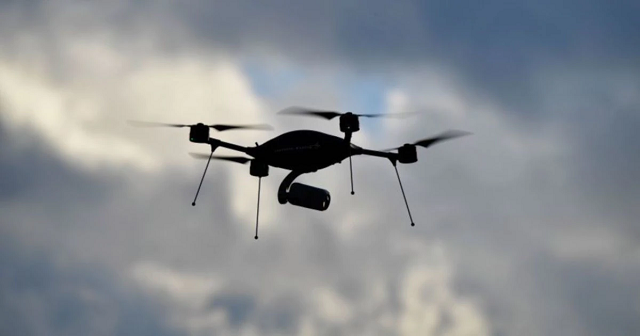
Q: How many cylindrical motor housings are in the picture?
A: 4